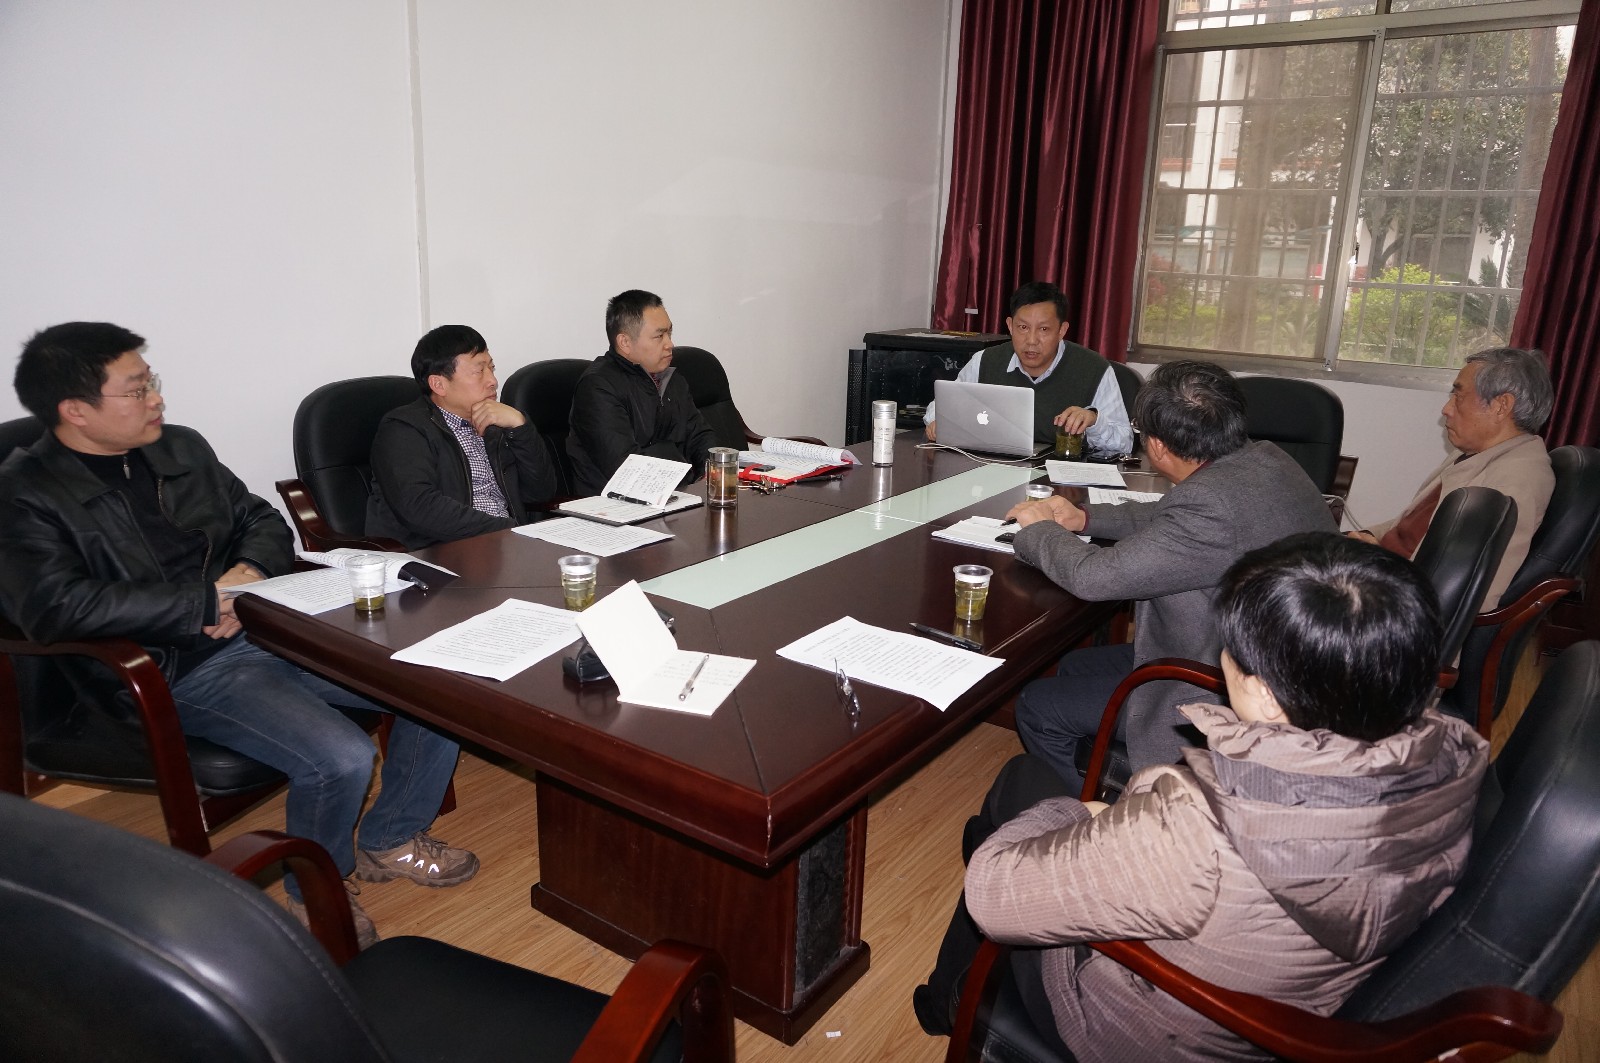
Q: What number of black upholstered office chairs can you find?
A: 10